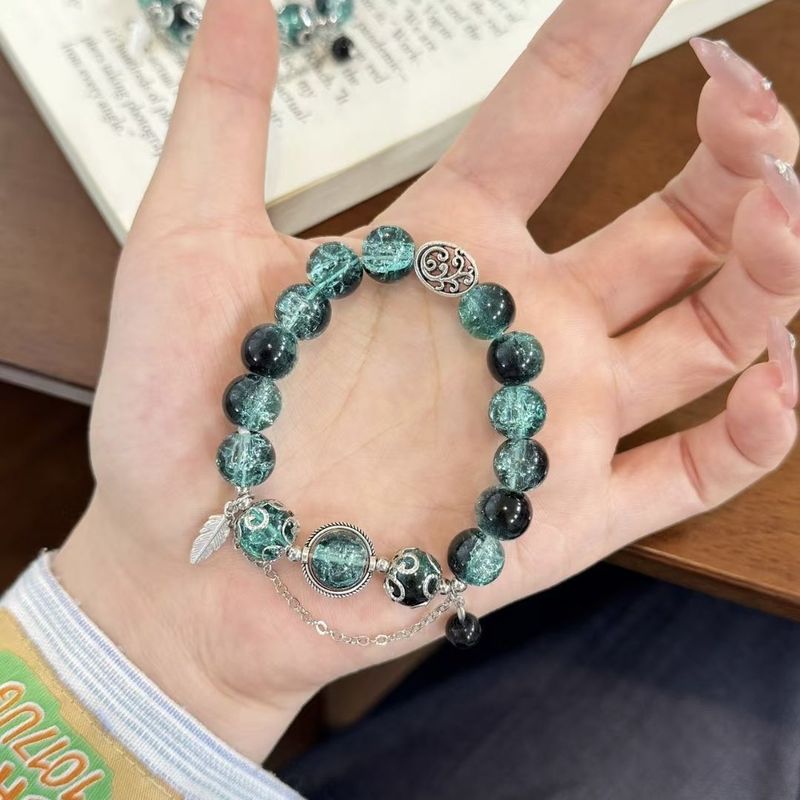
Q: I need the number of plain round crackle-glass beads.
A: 12